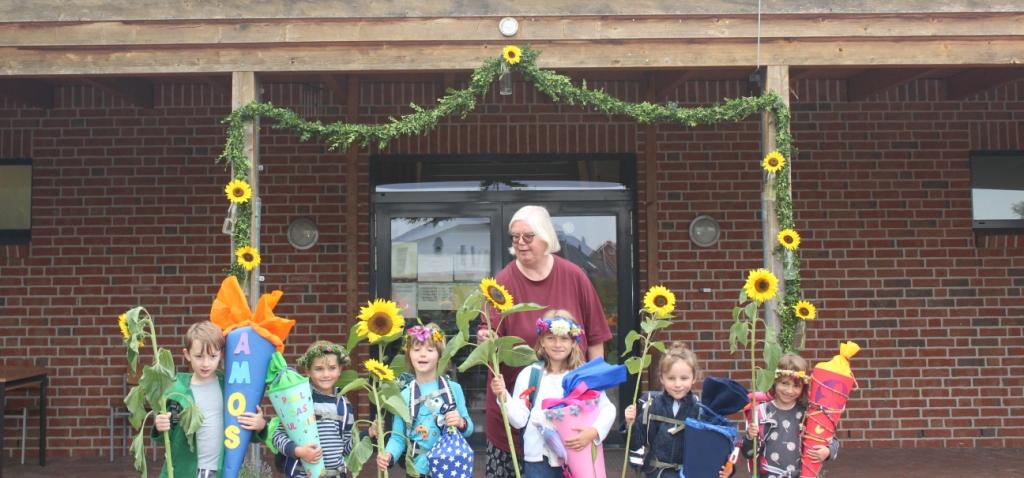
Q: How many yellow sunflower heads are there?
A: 12